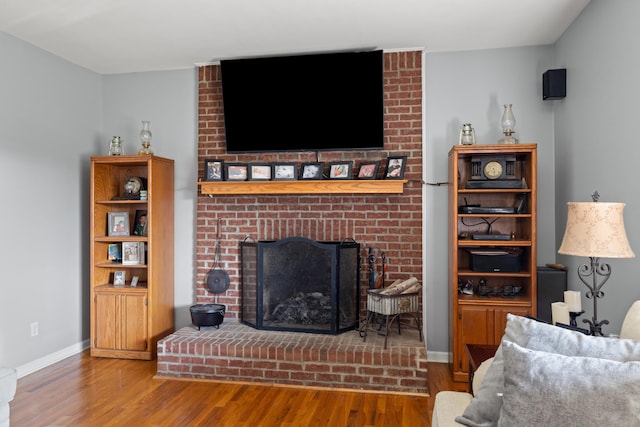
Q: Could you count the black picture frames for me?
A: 8